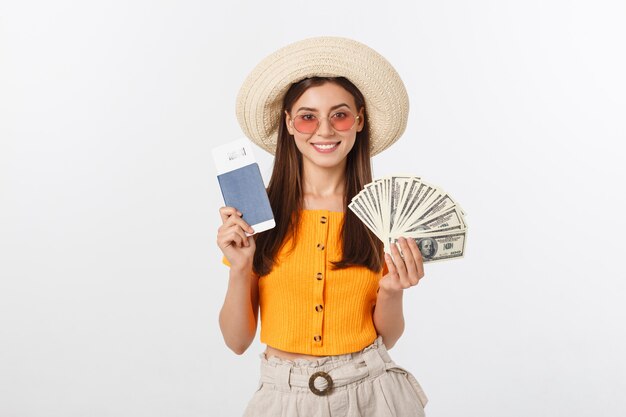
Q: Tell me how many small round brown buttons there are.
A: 5